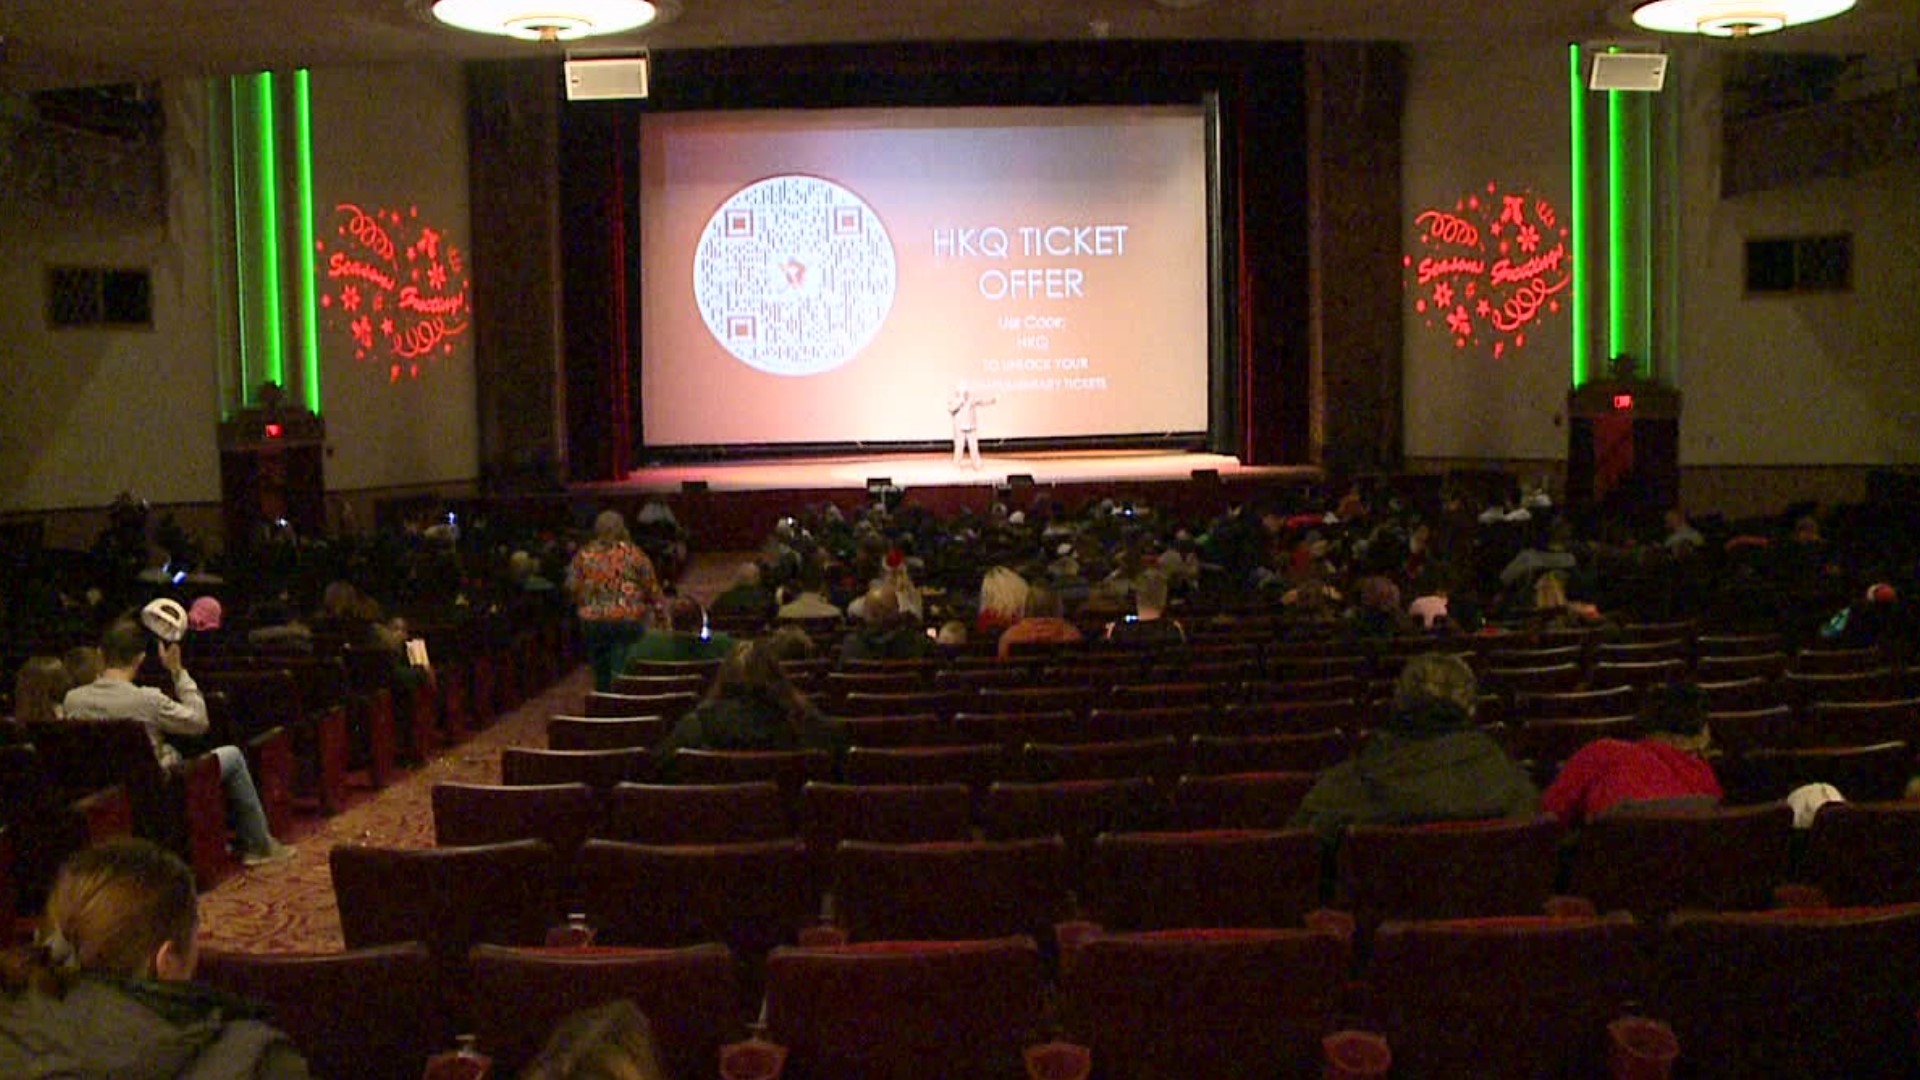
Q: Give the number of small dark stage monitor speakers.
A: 4